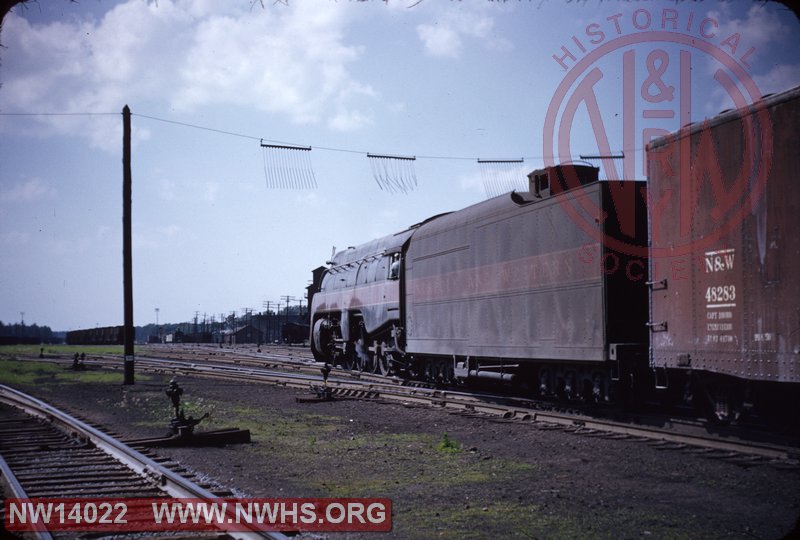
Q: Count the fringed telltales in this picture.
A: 4